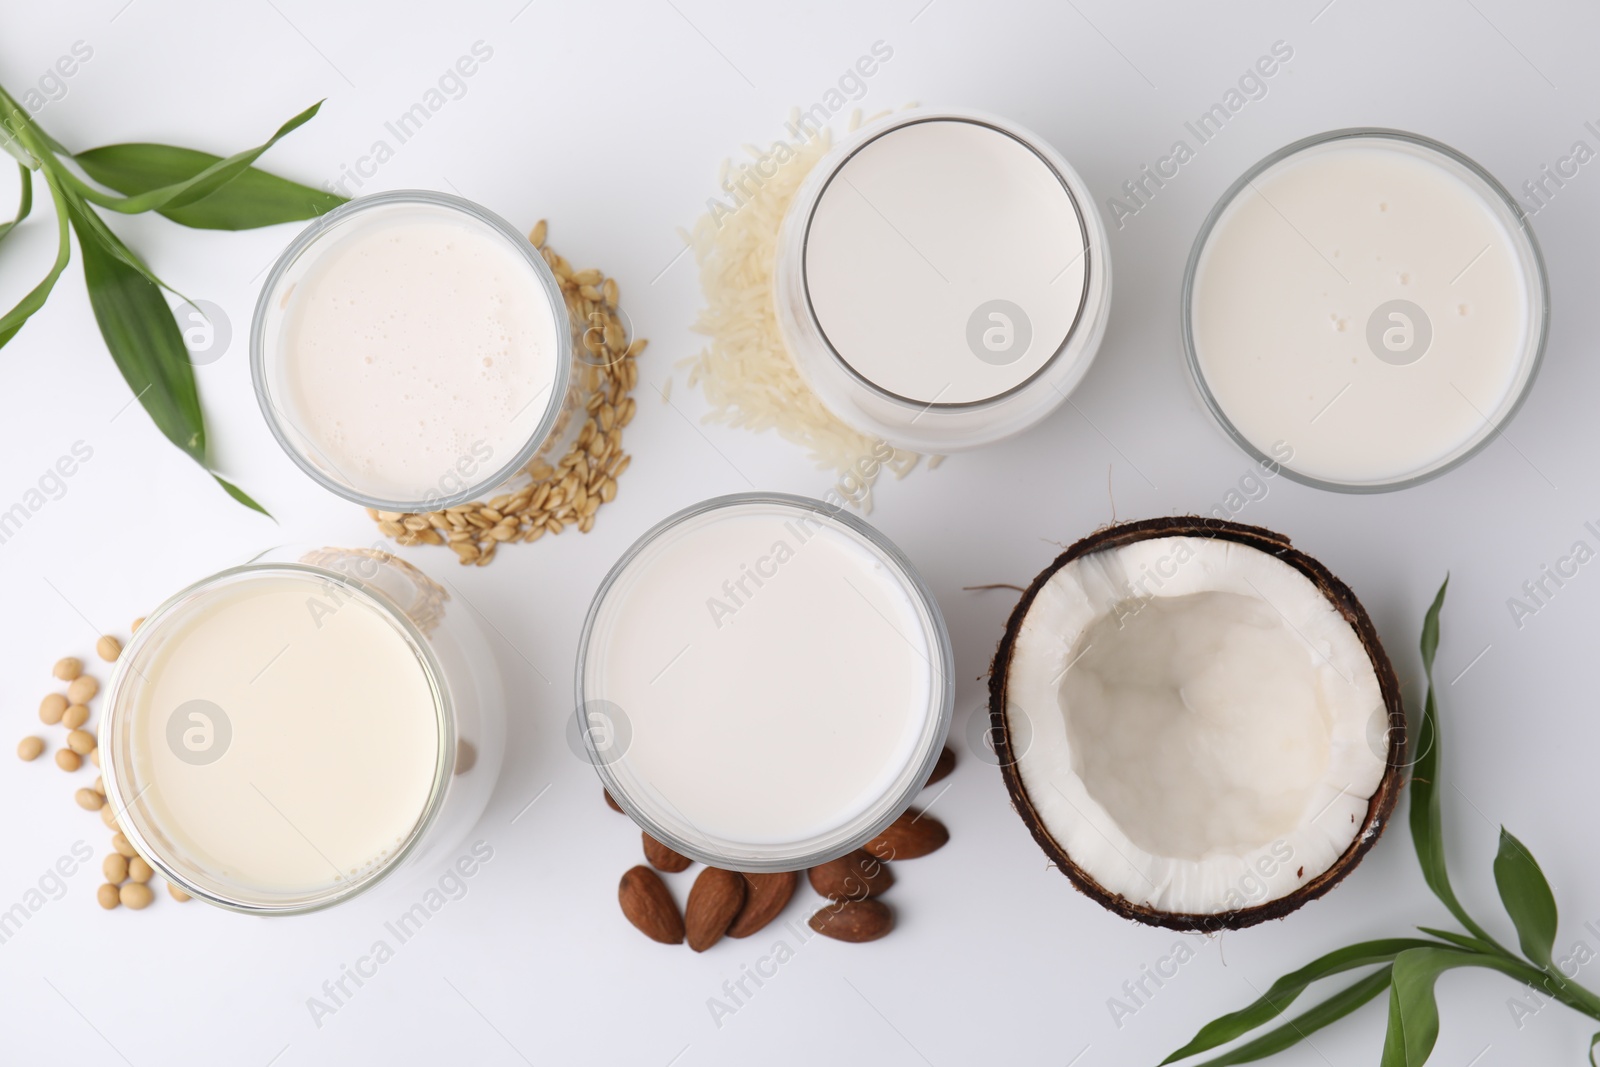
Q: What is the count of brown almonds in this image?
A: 9